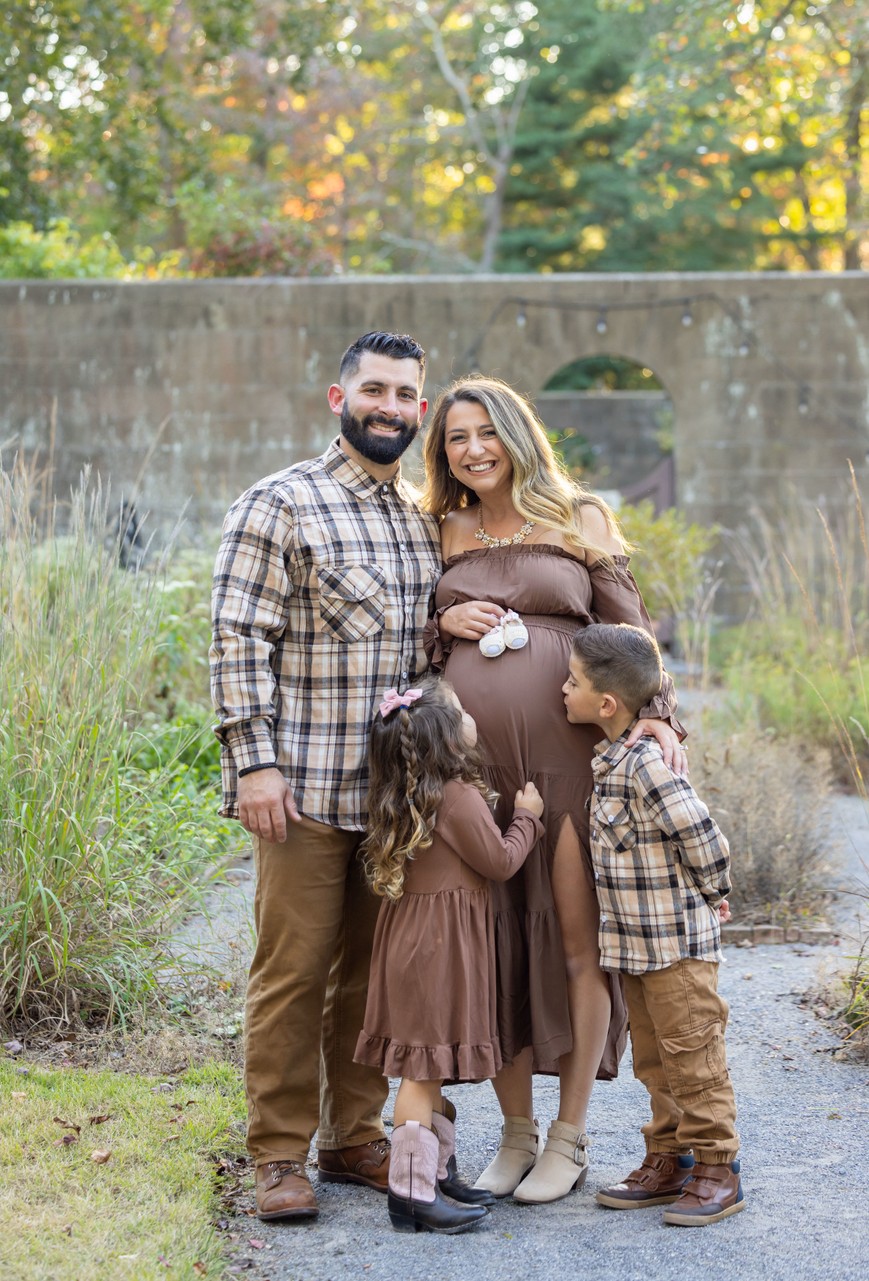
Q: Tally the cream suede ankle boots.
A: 2